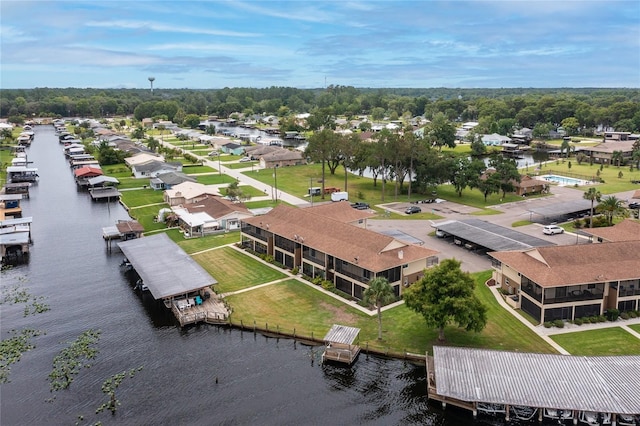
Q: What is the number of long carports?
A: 2